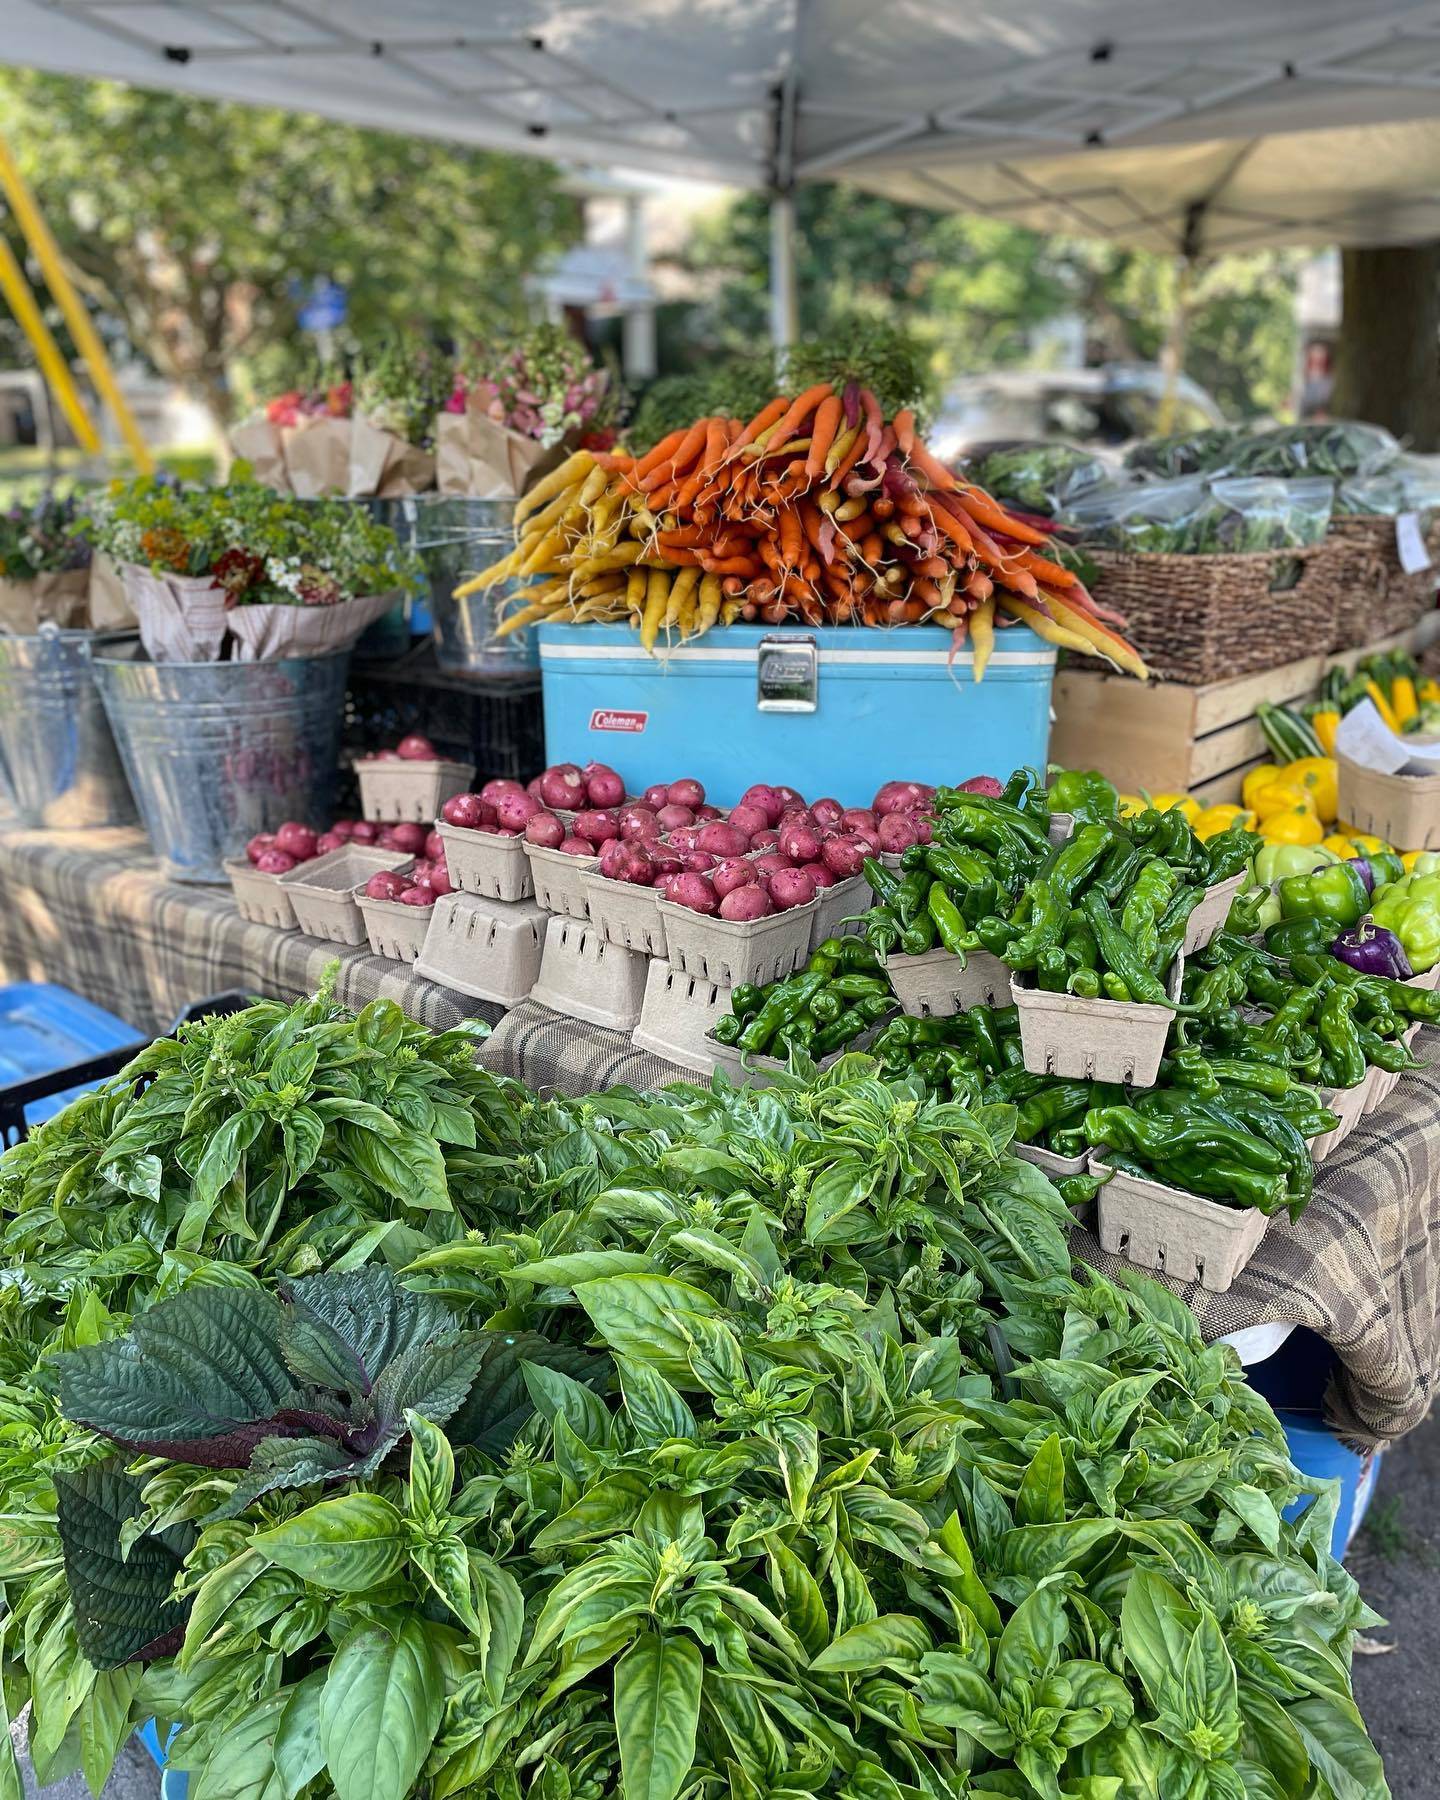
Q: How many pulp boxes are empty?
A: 4